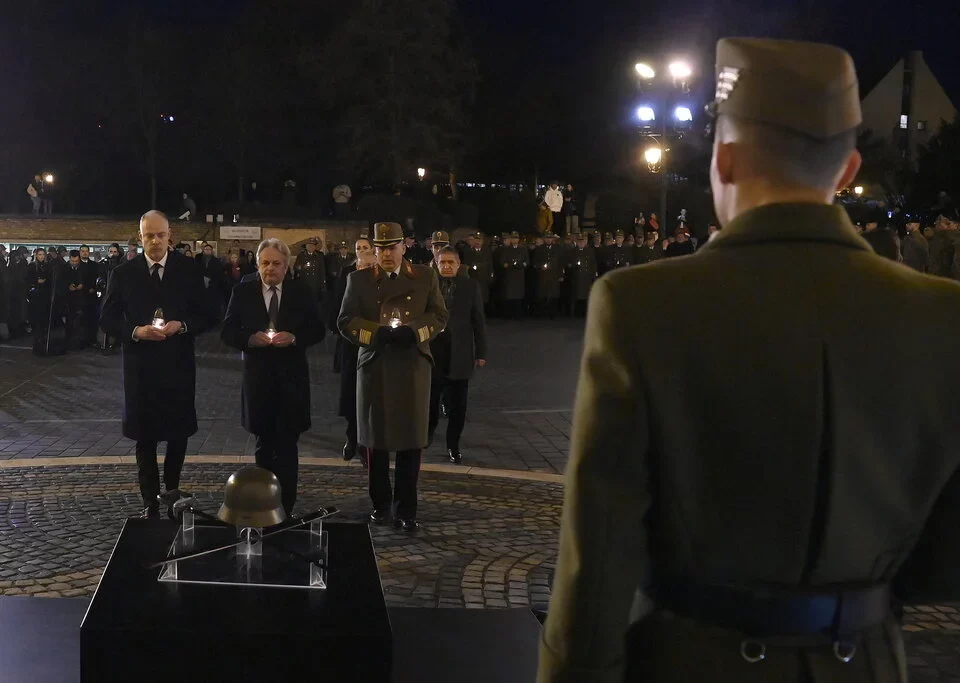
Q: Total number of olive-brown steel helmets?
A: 1